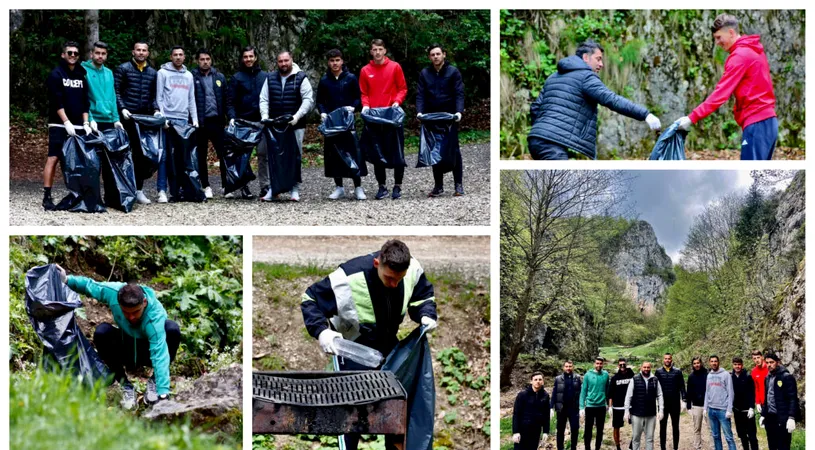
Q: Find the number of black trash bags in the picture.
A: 12